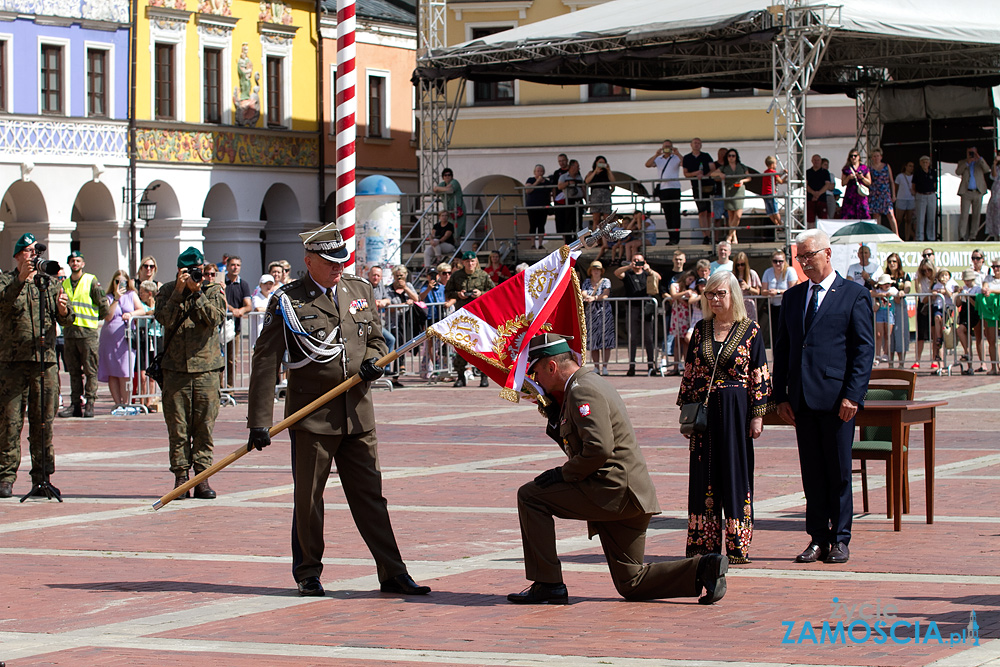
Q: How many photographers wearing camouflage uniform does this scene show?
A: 2